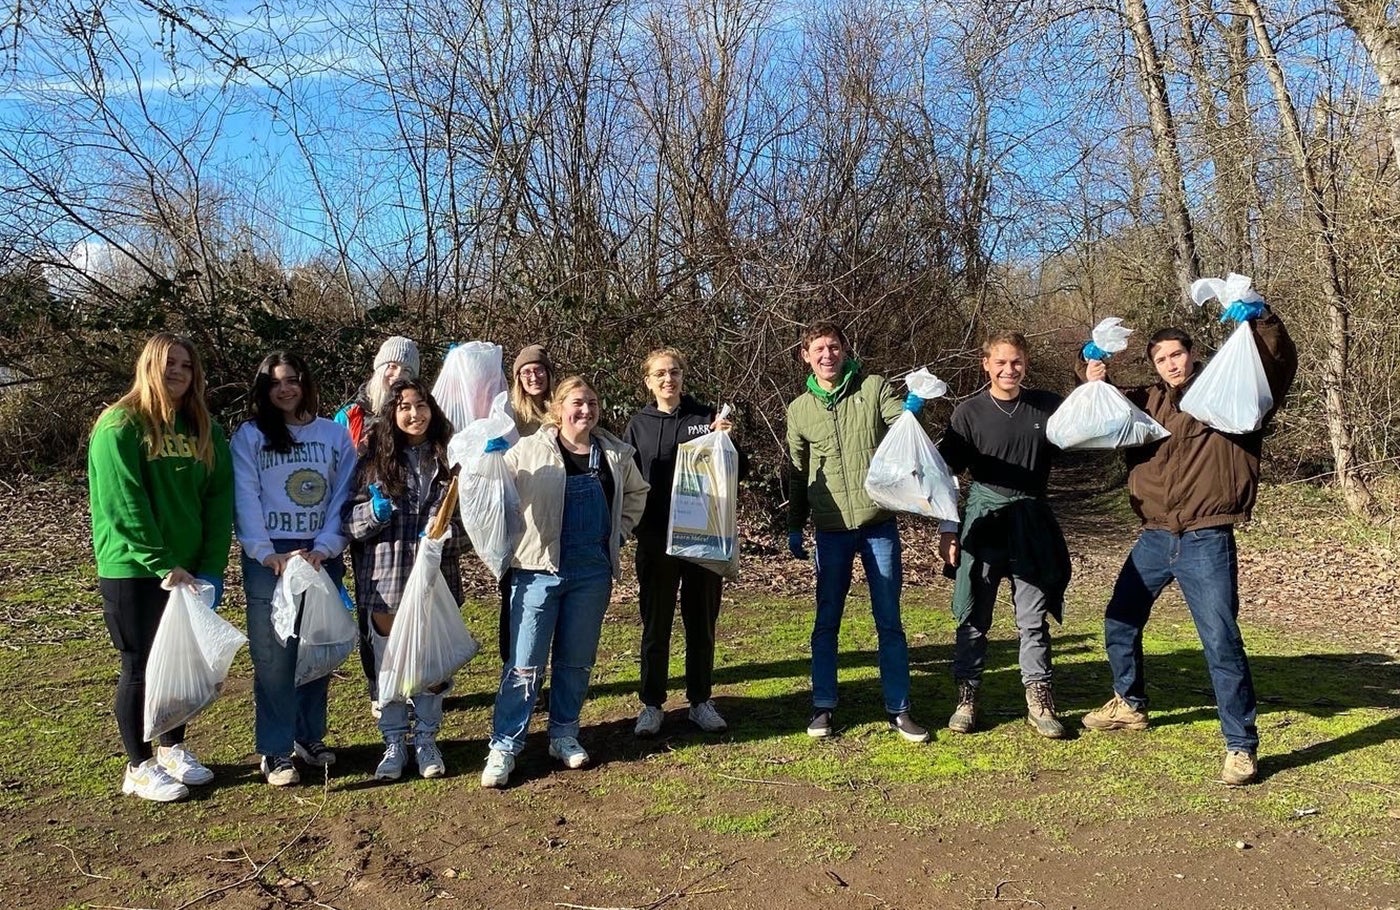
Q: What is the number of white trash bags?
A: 9